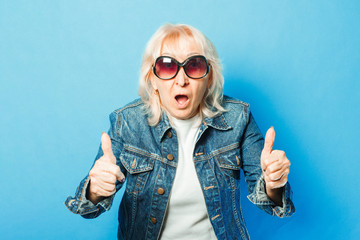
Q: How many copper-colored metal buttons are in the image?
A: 4